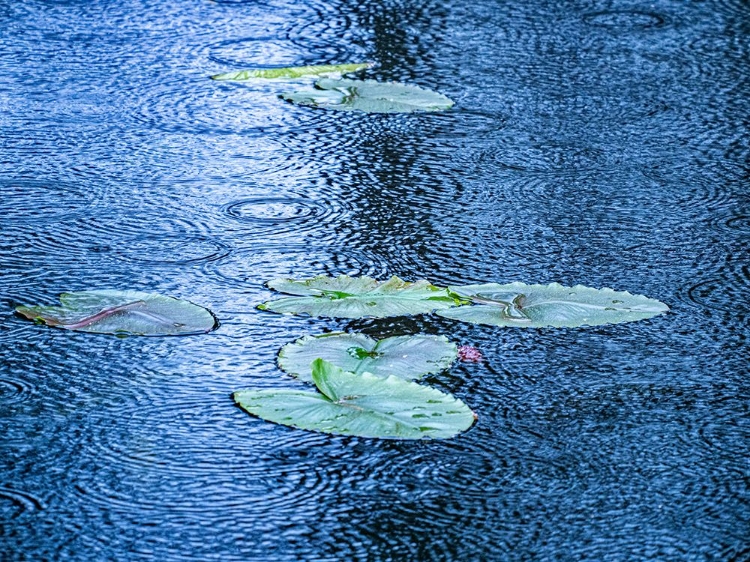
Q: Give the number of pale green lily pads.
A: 7